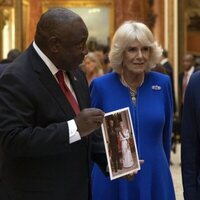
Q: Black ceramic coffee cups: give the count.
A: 0